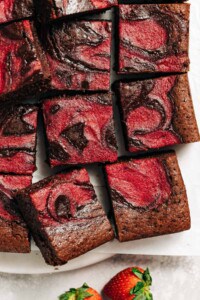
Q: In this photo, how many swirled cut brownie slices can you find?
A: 11